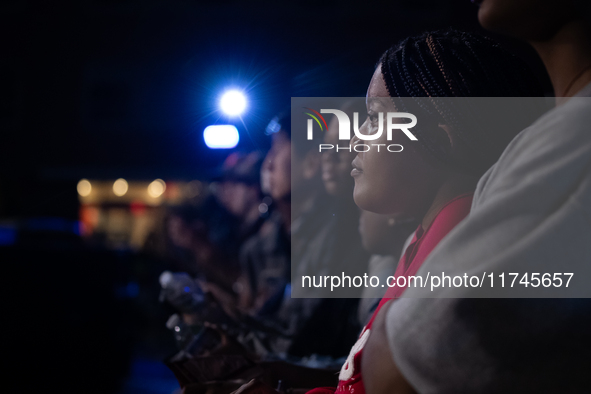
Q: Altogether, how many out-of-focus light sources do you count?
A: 5